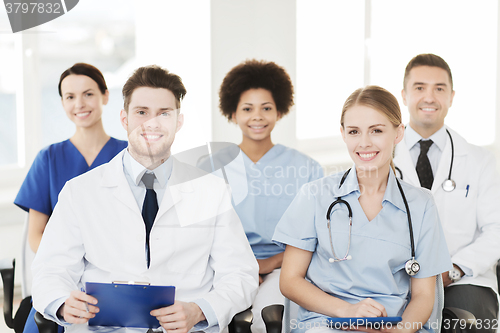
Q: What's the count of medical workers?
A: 5